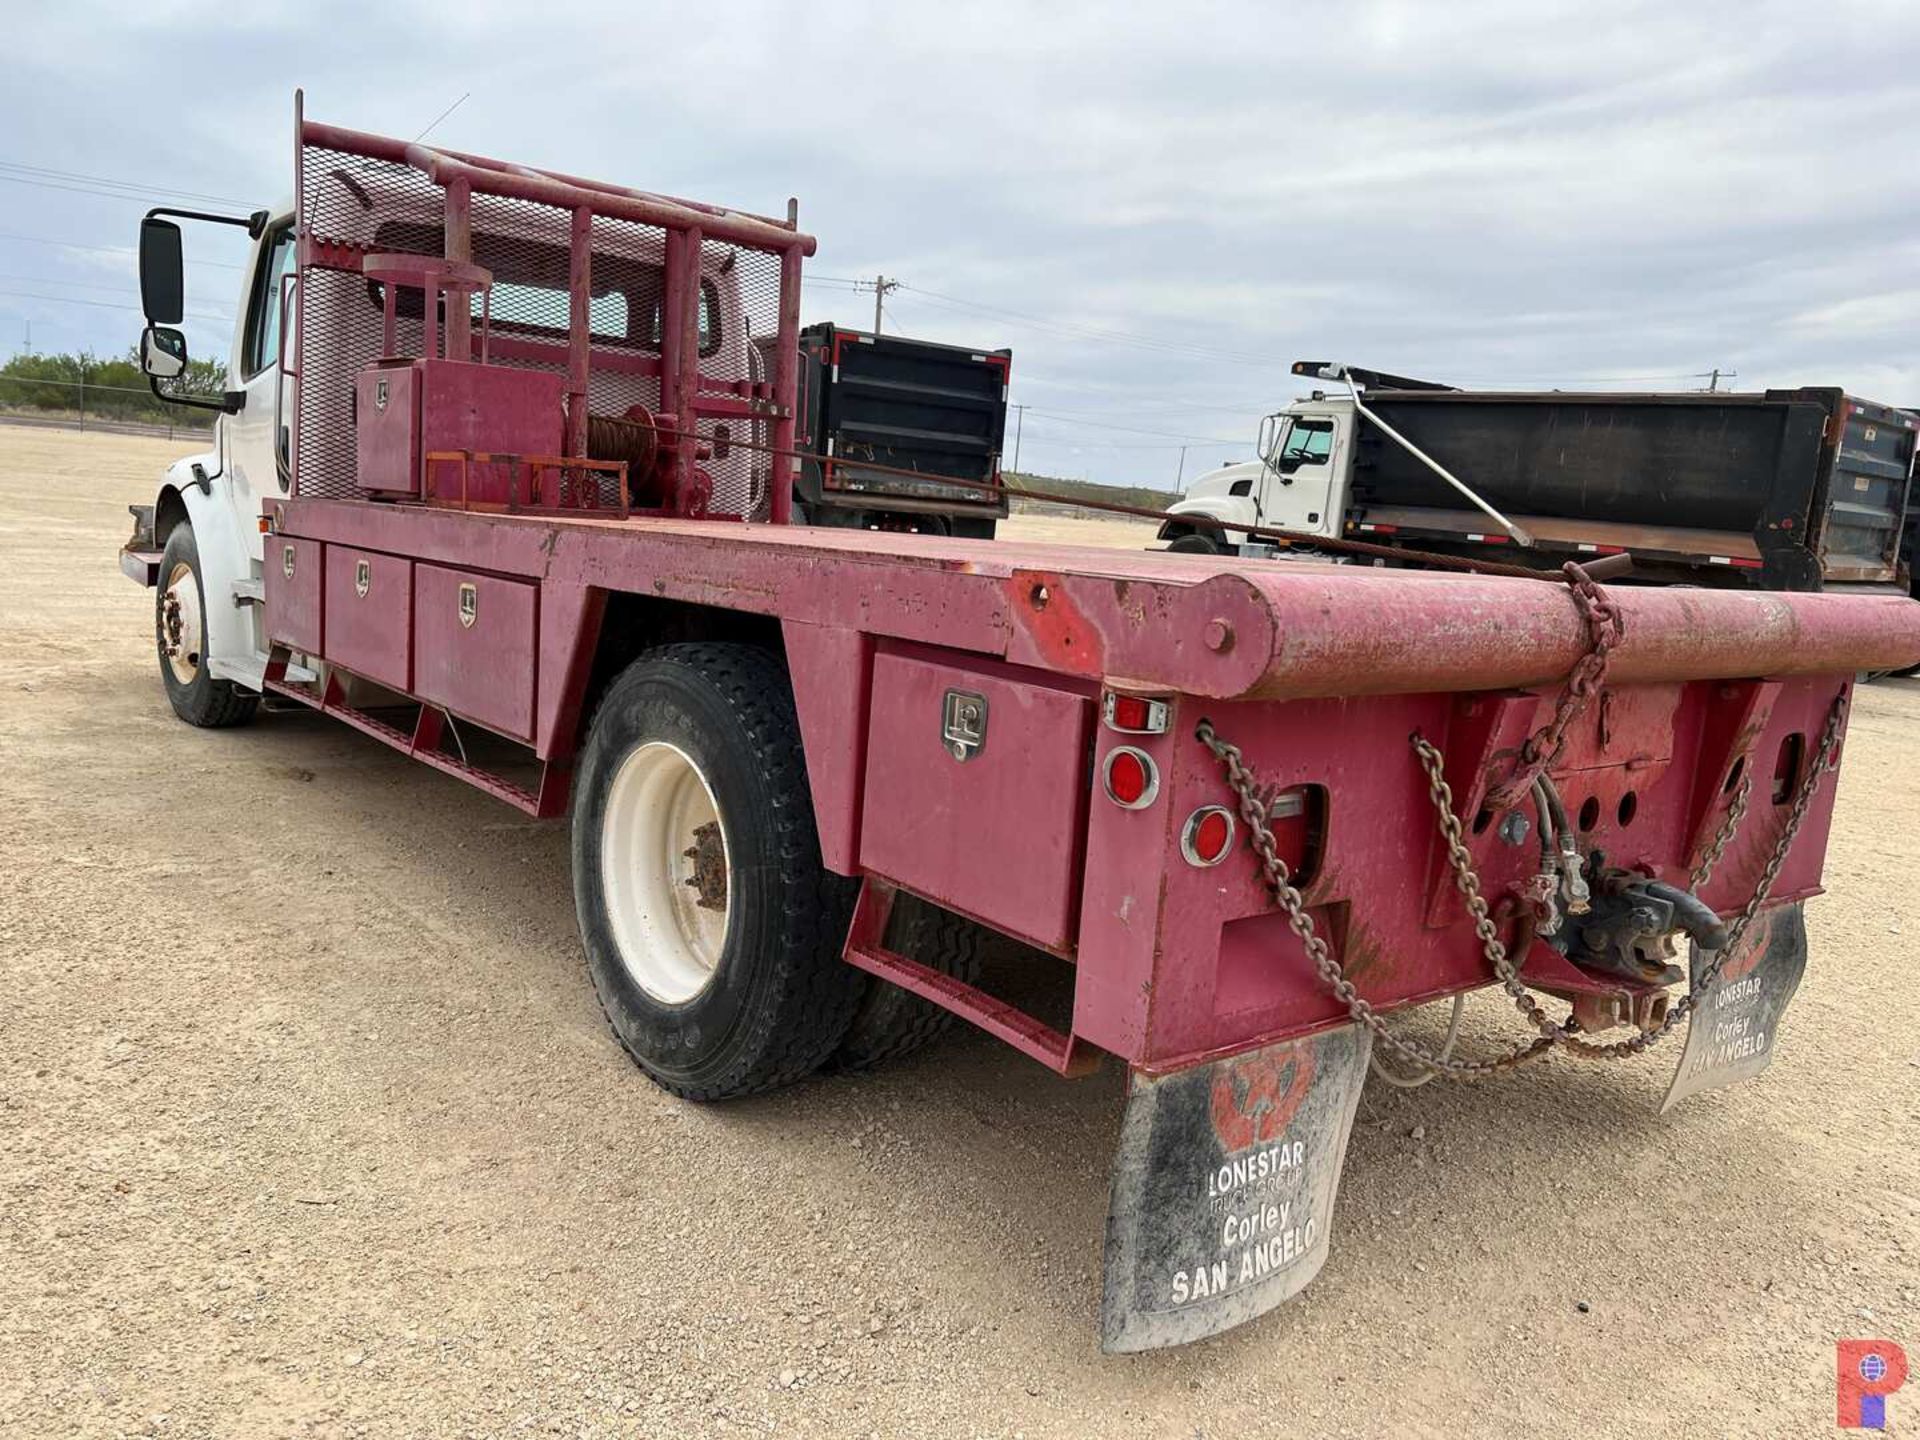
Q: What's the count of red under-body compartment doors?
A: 4